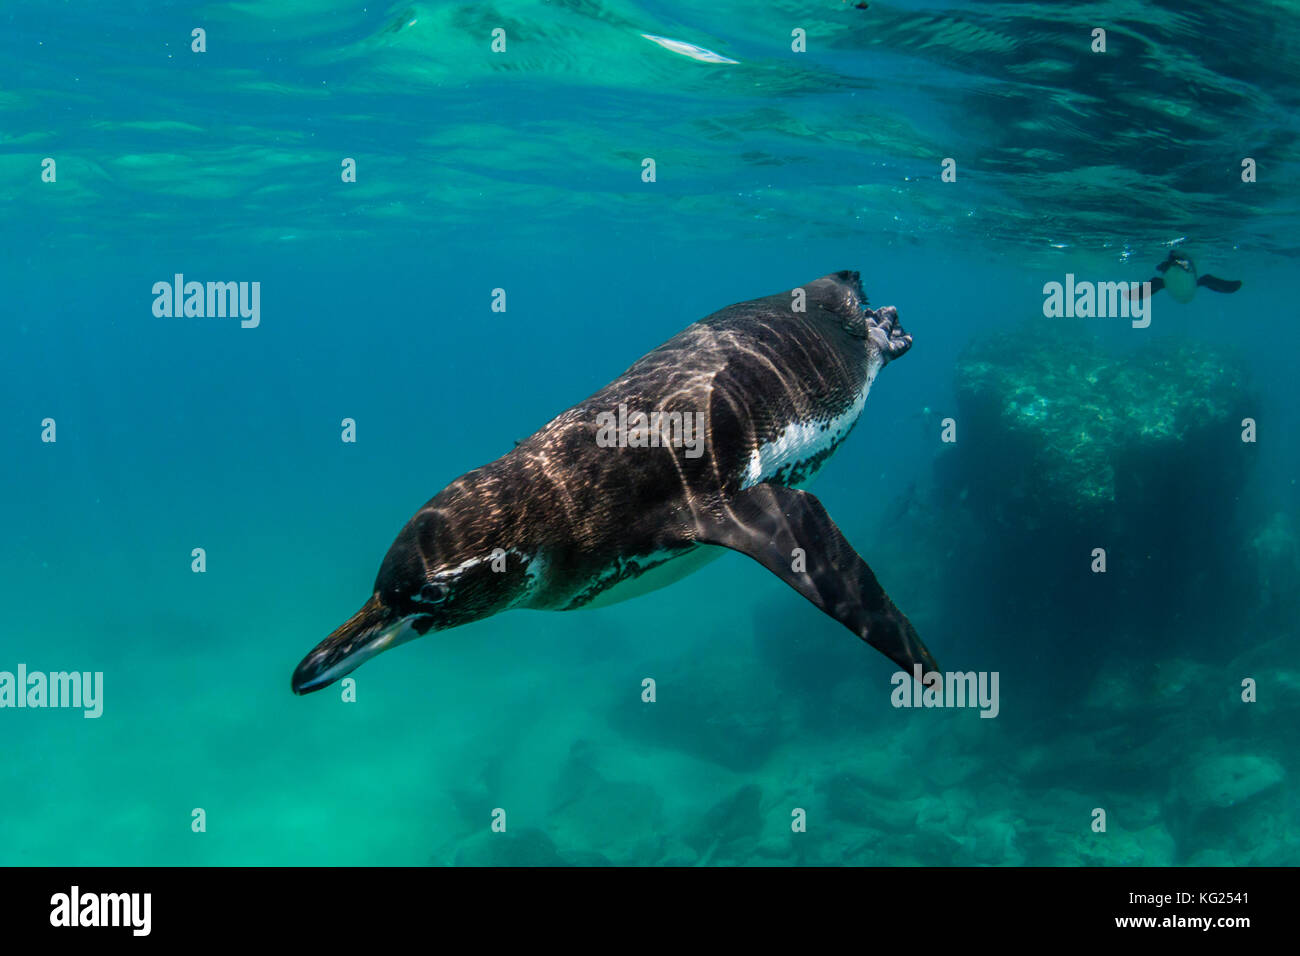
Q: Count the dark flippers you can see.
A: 3